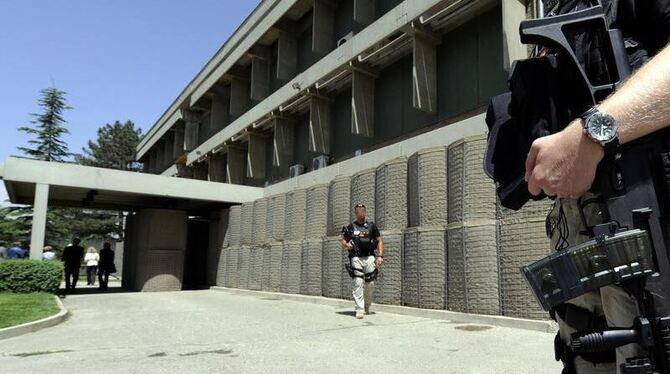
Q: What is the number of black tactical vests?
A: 2